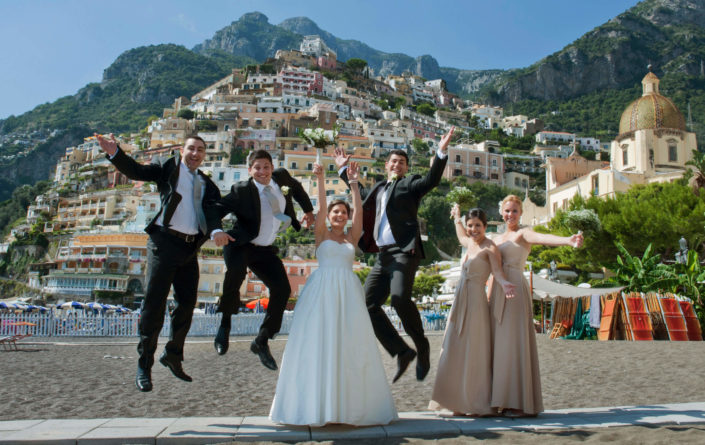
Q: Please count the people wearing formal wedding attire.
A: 6